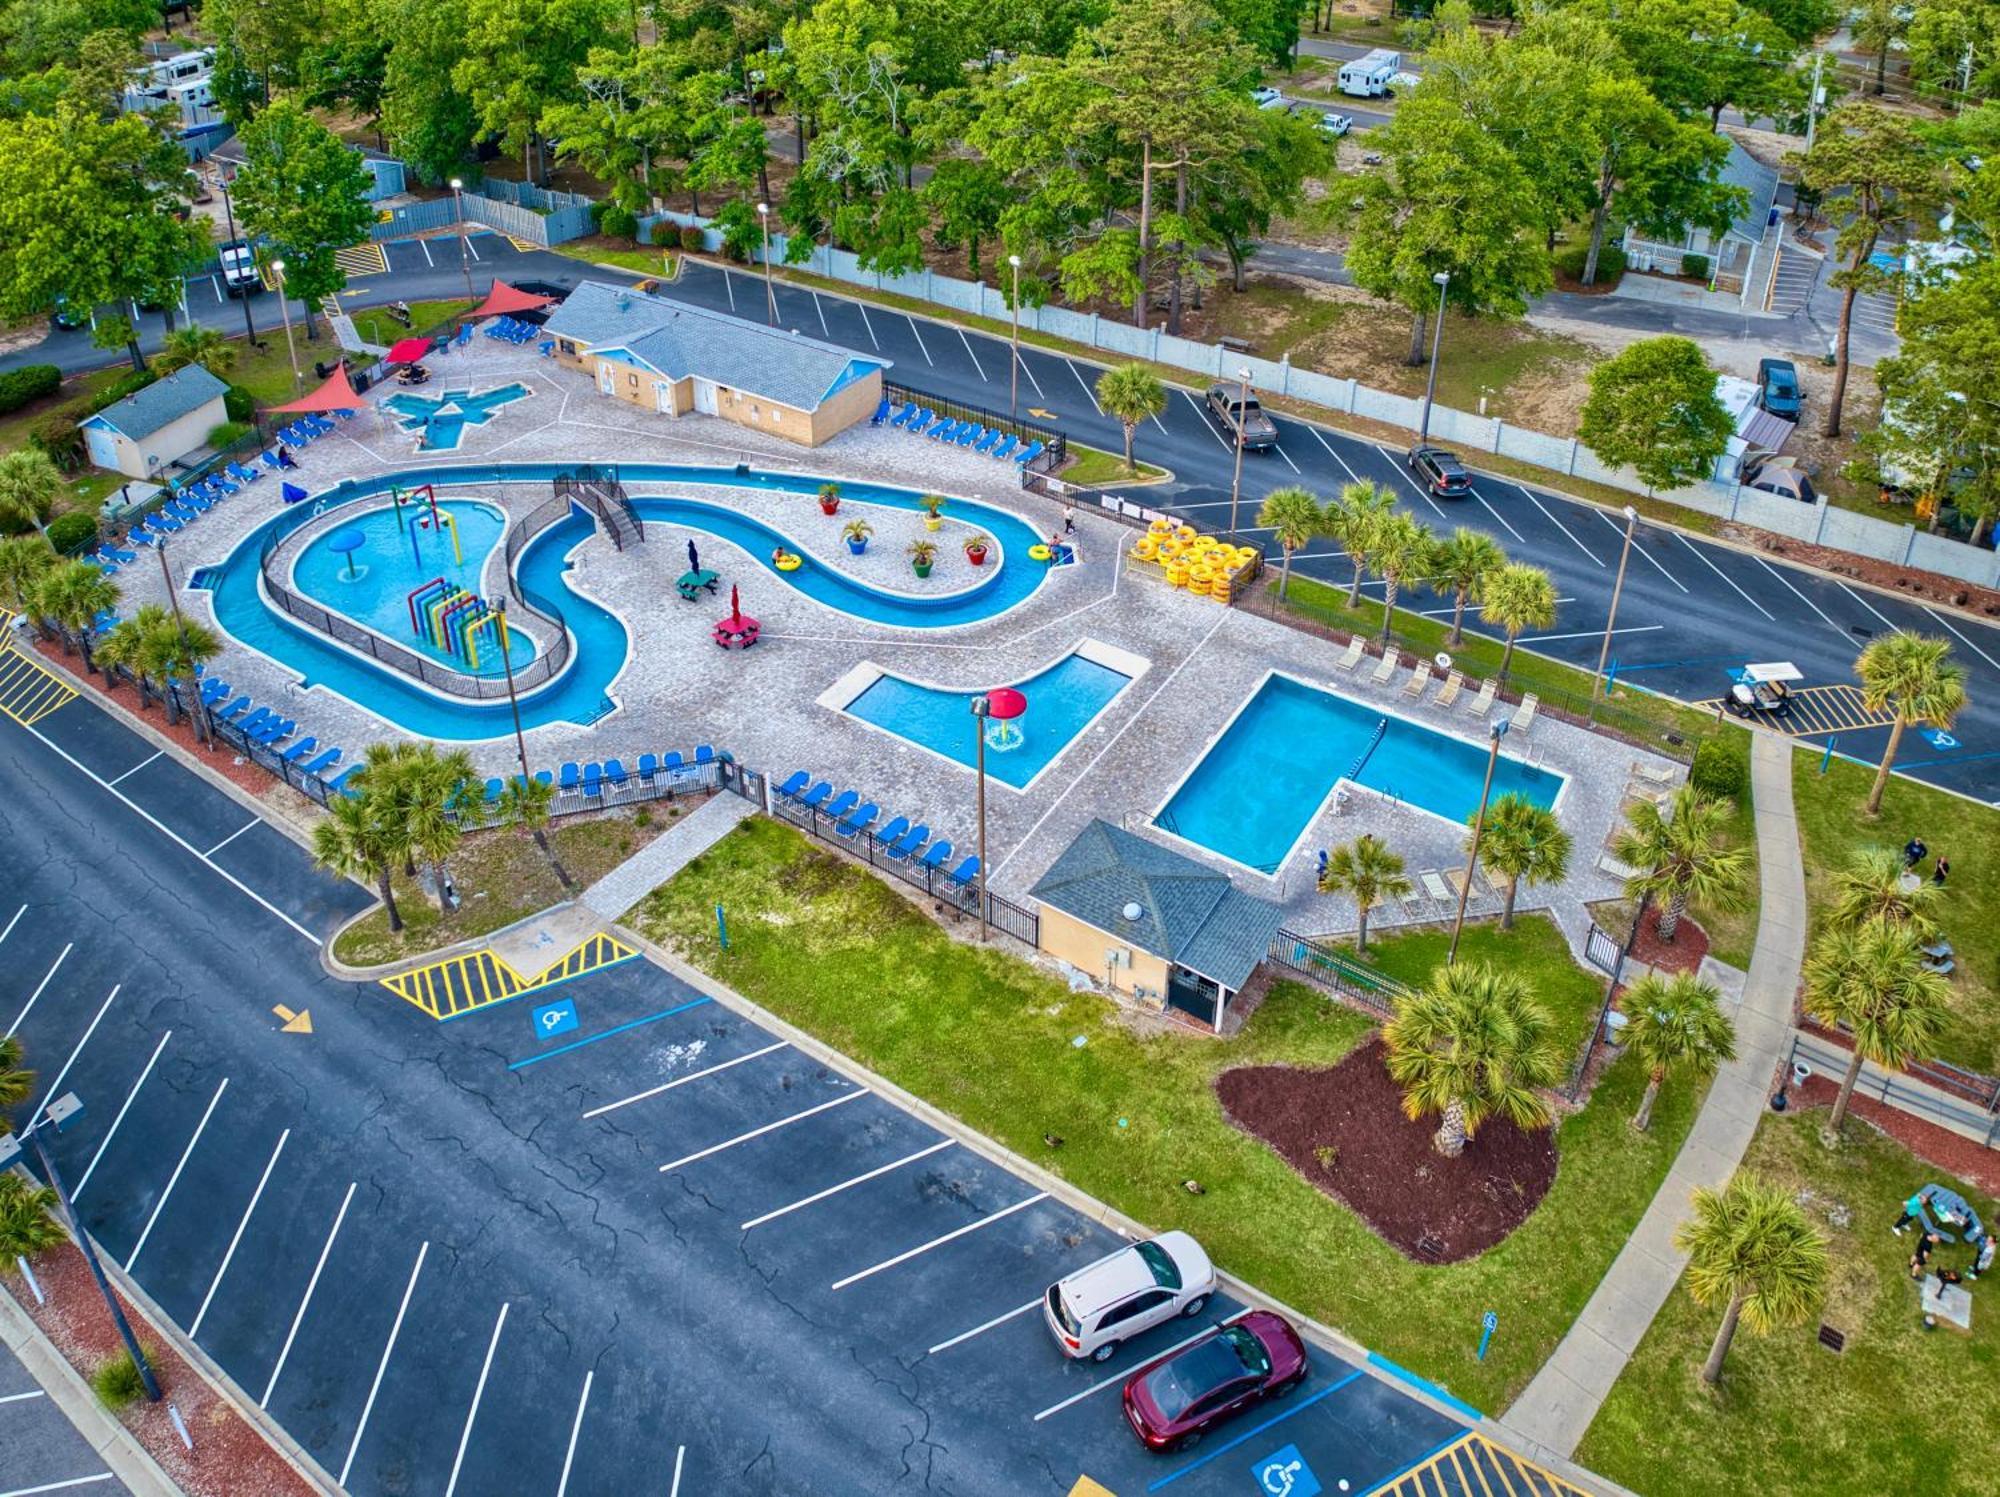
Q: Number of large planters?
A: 5